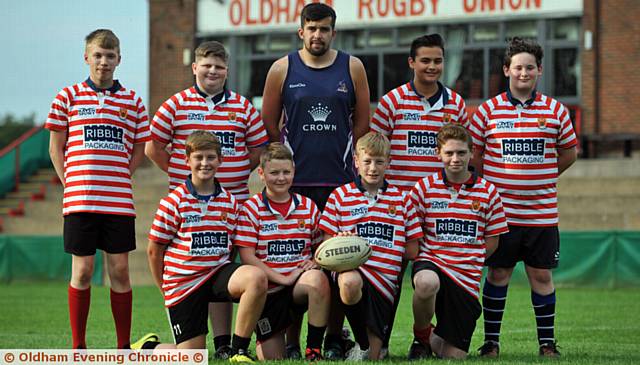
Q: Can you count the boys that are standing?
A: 4